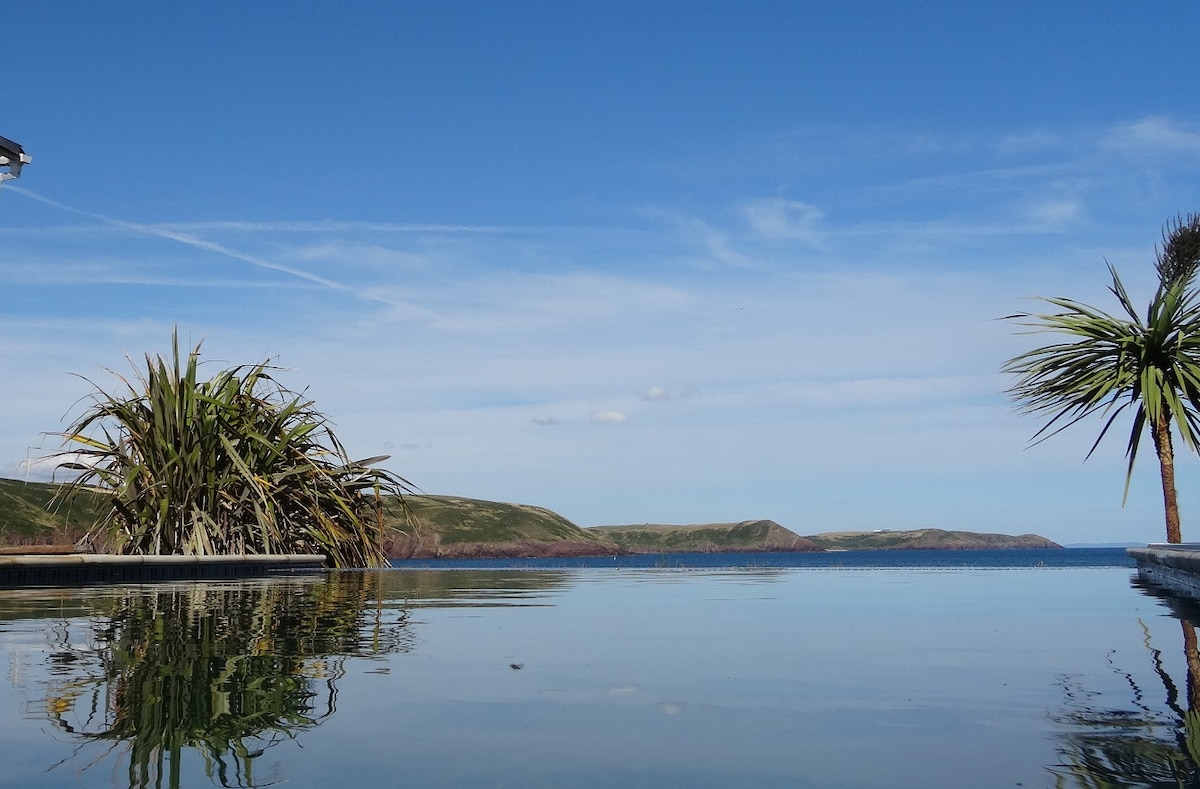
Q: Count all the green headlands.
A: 3